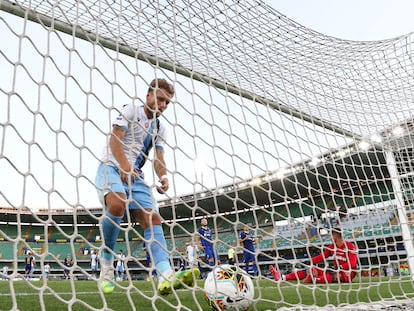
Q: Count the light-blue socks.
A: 2